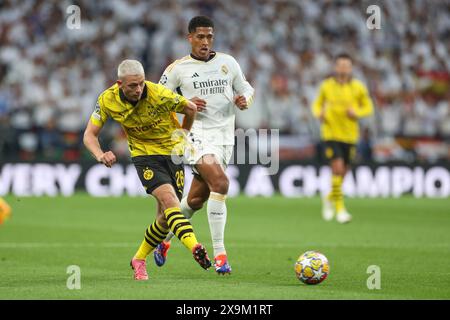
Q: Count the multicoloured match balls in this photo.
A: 1